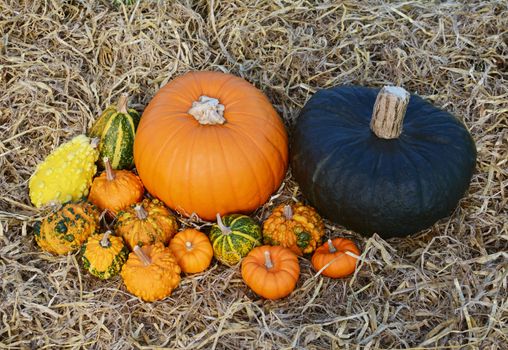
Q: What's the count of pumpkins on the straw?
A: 14